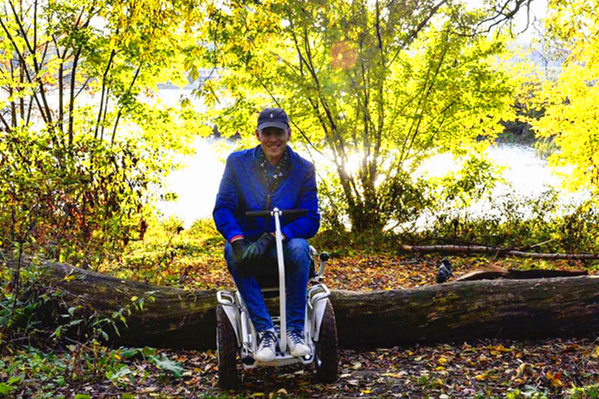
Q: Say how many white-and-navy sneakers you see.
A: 2